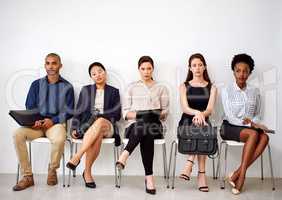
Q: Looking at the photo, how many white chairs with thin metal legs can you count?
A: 5